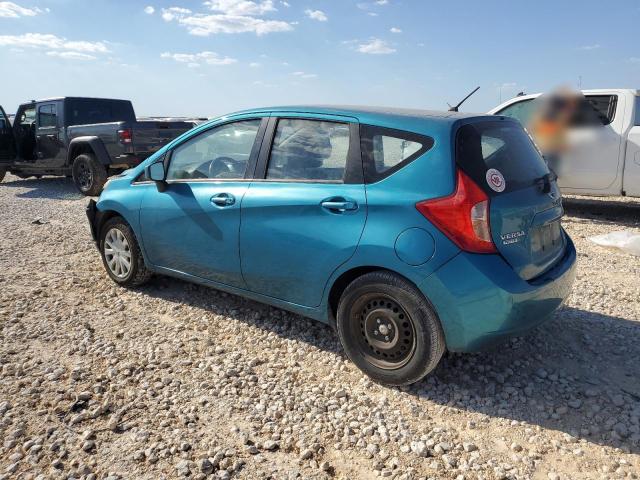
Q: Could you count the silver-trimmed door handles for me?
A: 2